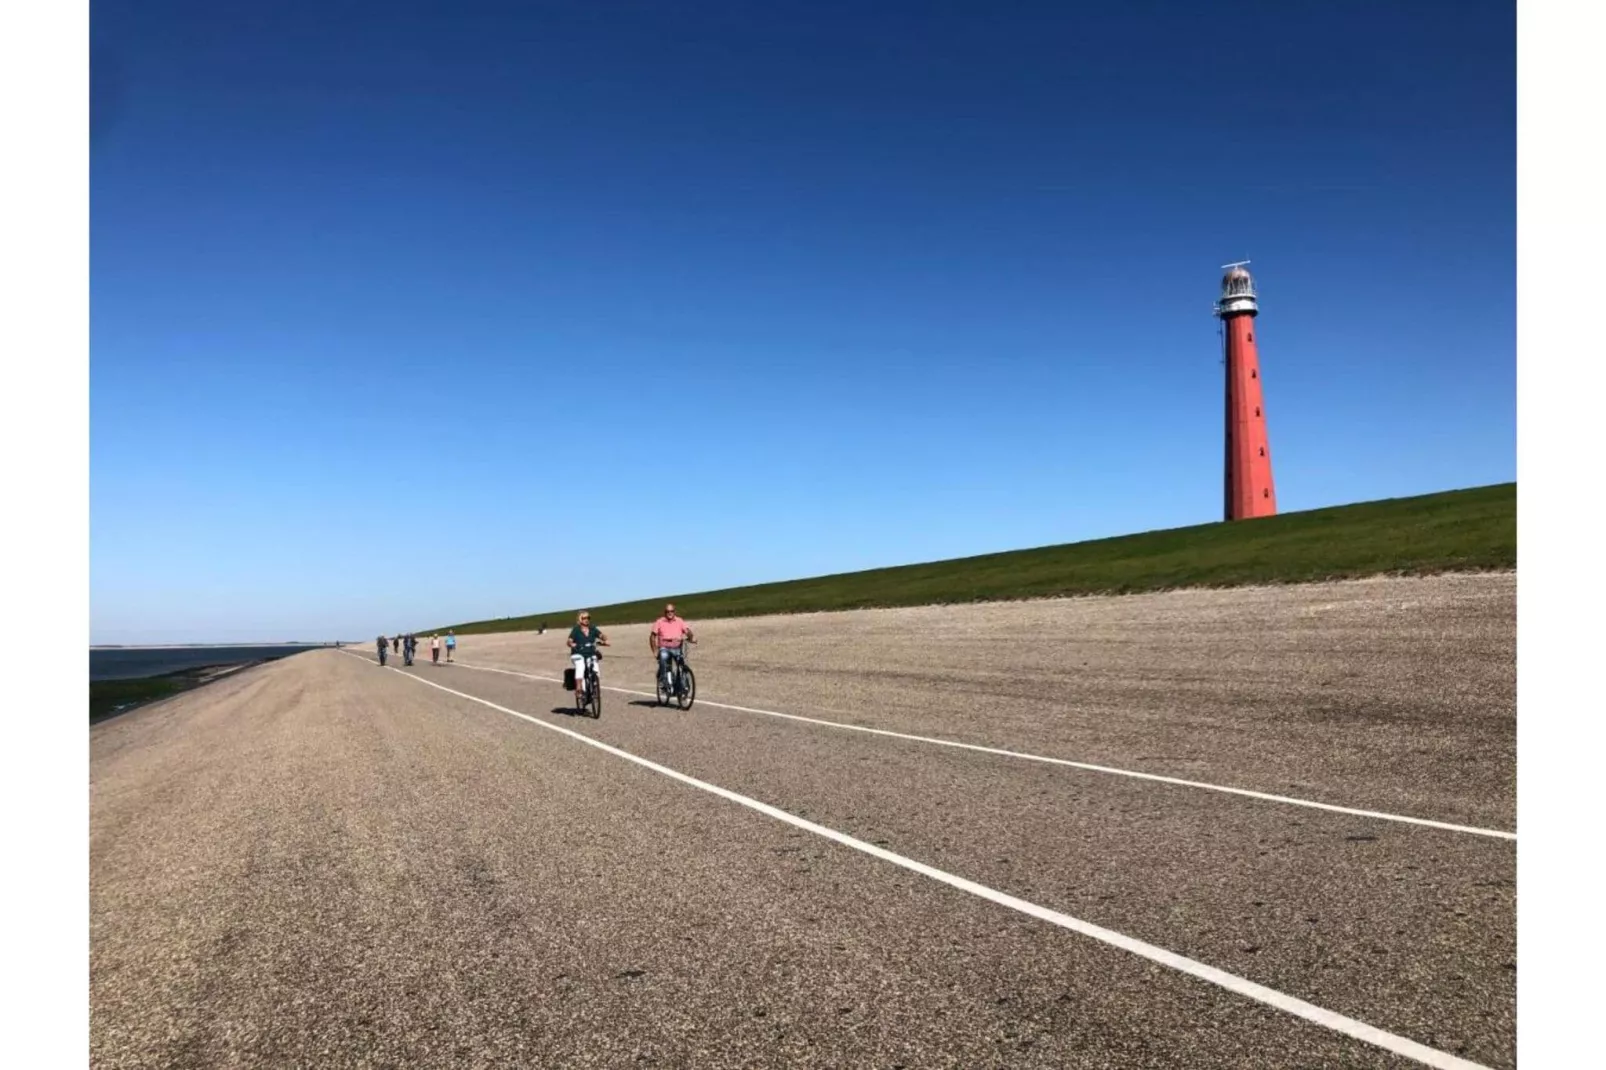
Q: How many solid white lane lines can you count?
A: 2